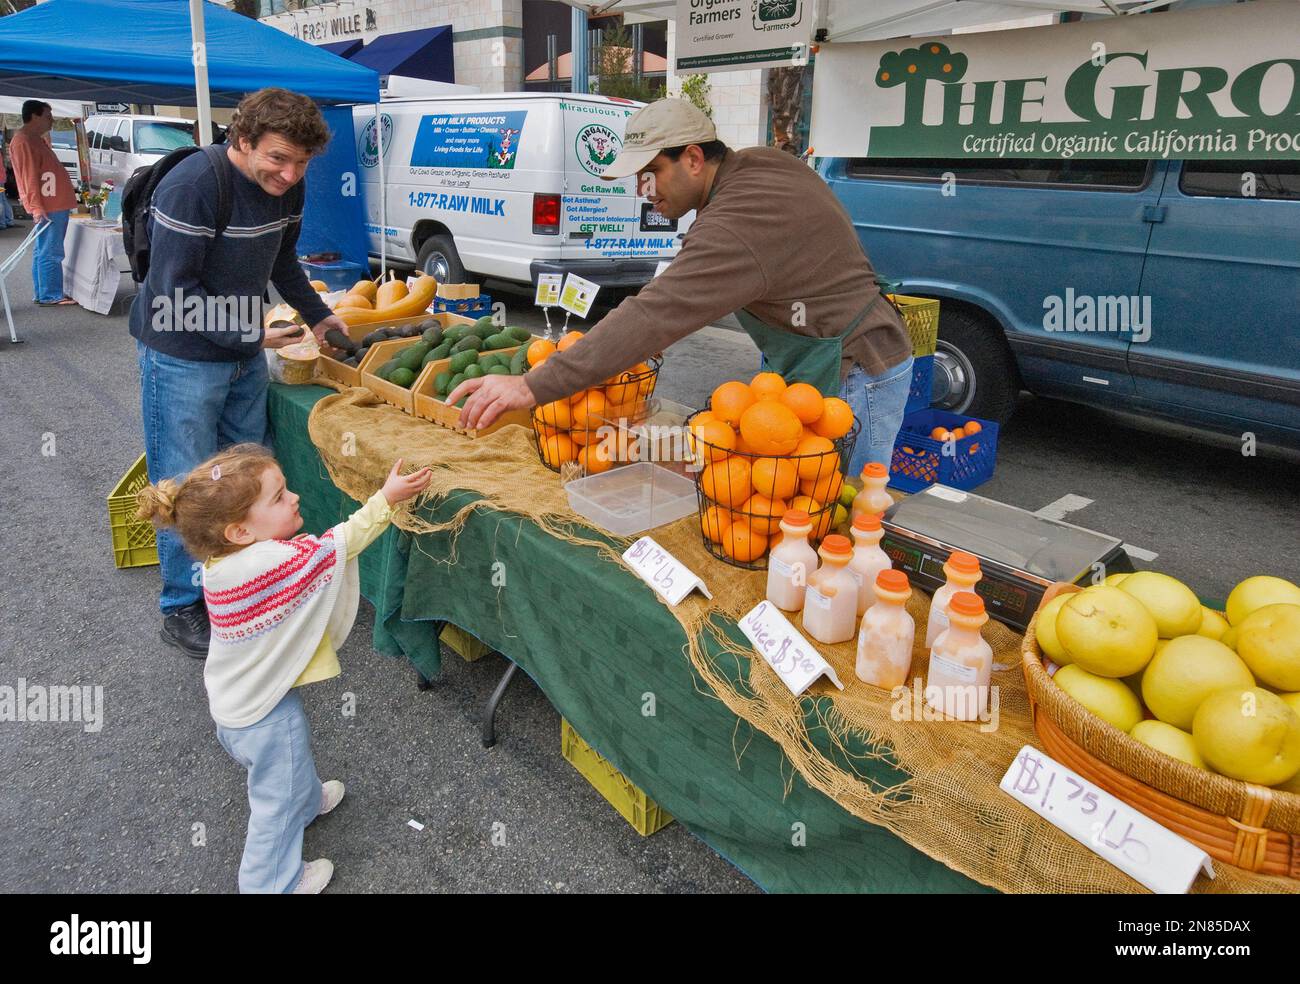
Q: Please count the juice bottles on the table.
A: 7